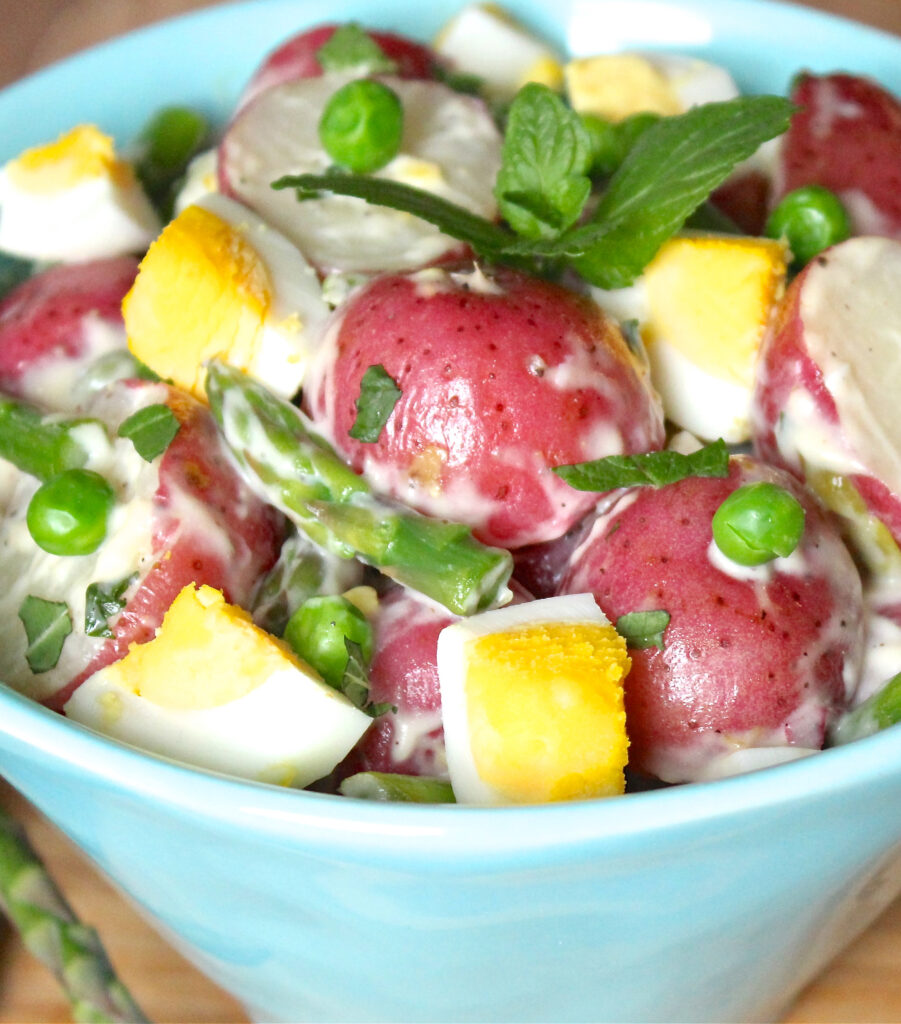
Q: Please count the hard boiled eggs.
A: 7